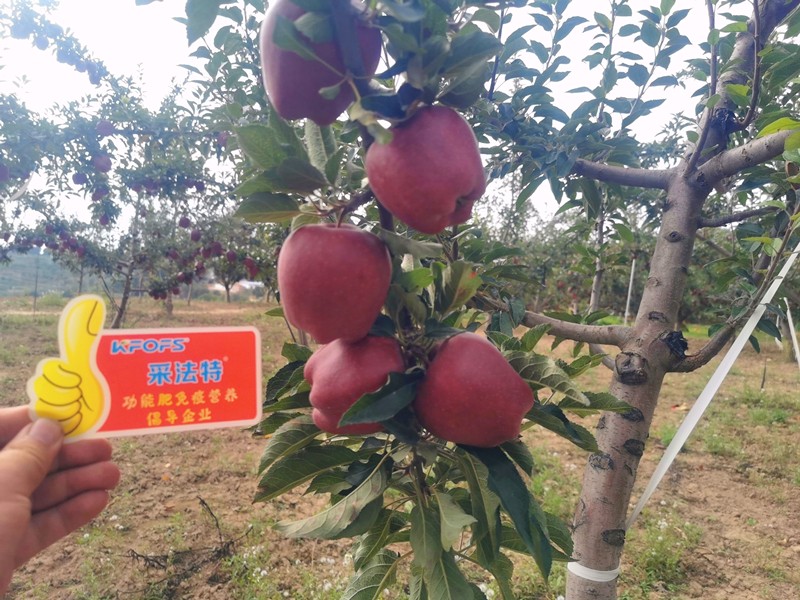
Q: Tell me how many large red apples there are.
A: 5